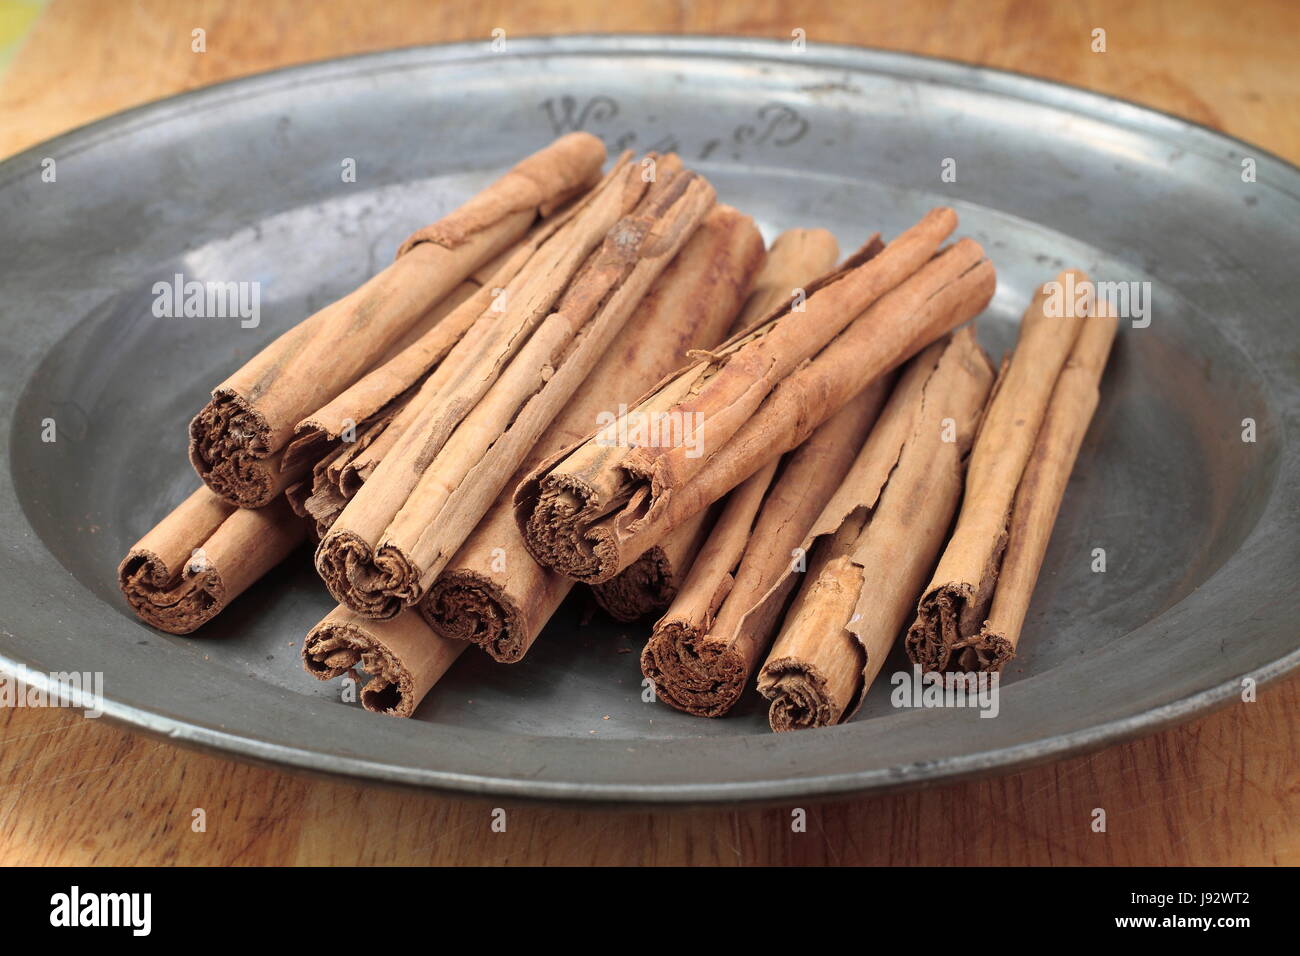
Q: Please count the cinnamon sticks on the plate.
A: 11